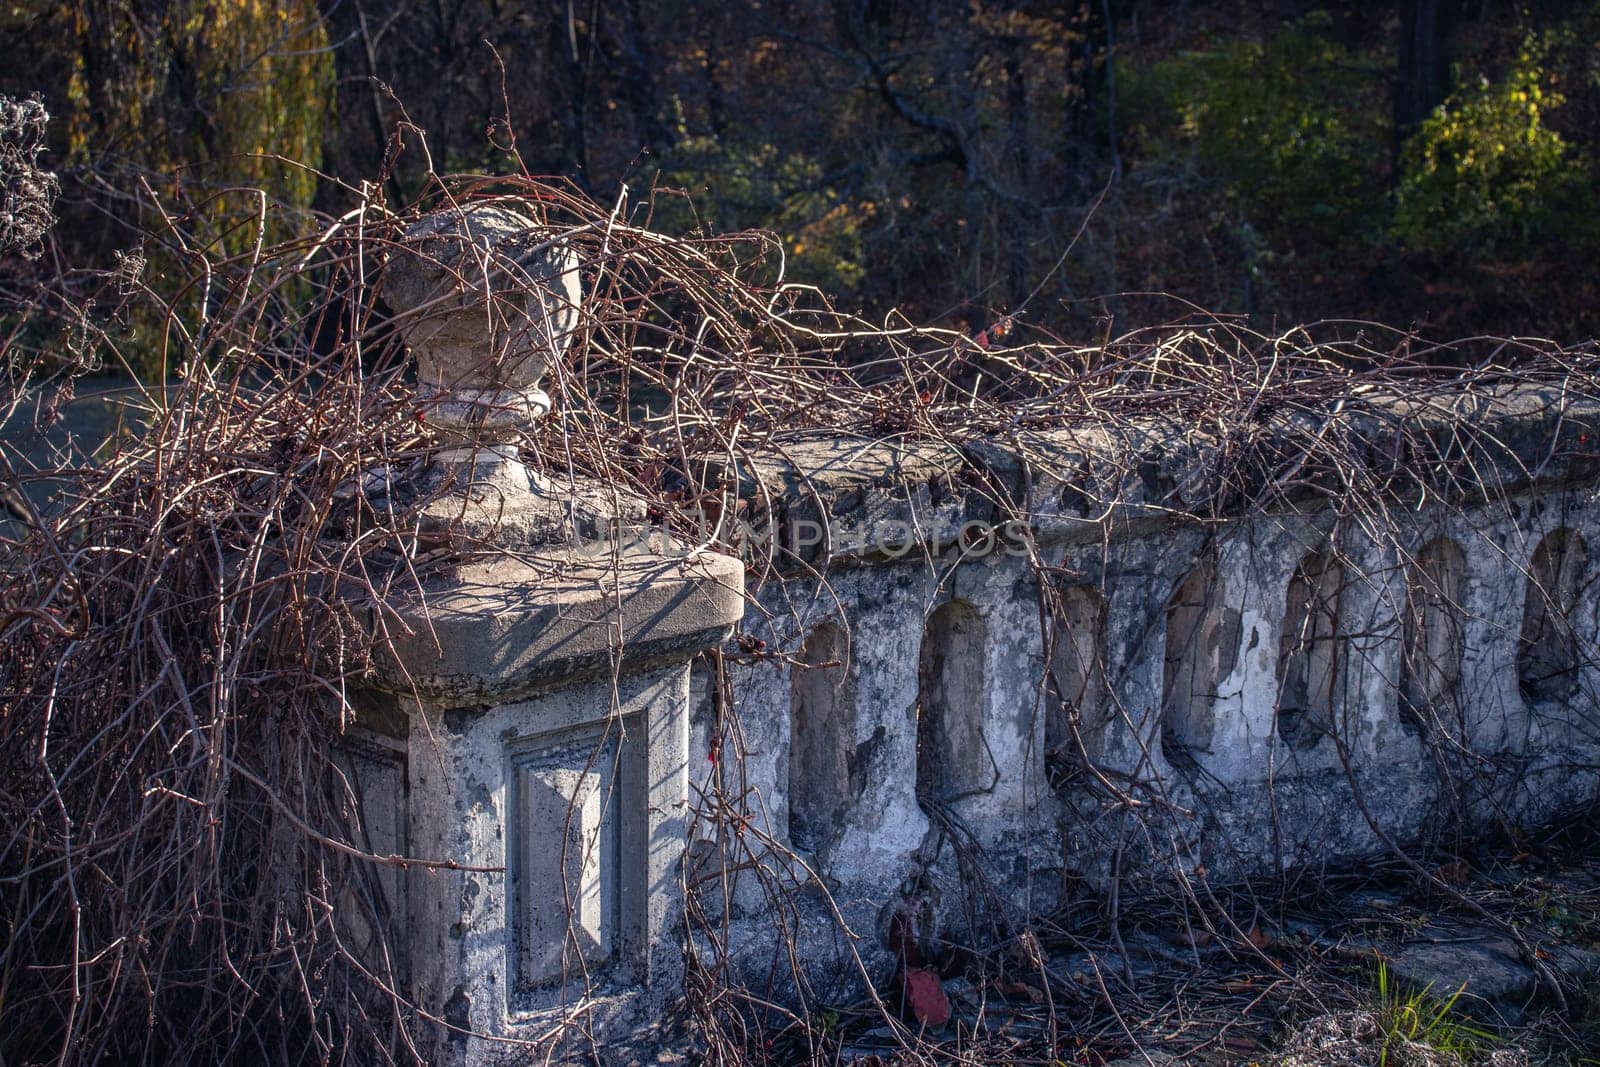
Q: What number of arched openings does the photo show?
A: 7